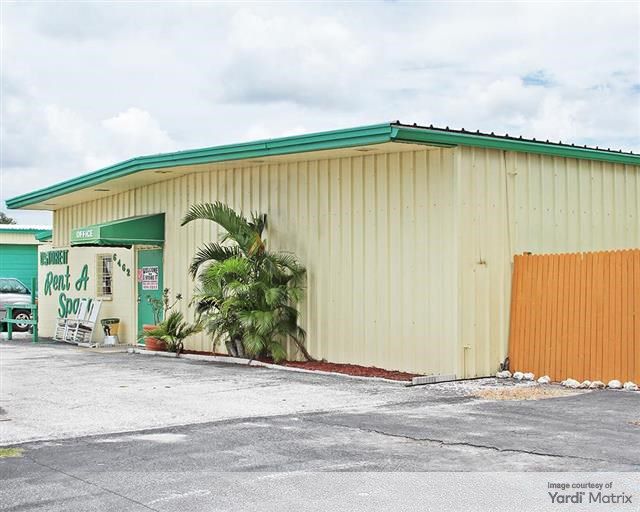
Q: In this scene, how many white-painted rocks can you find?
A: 9